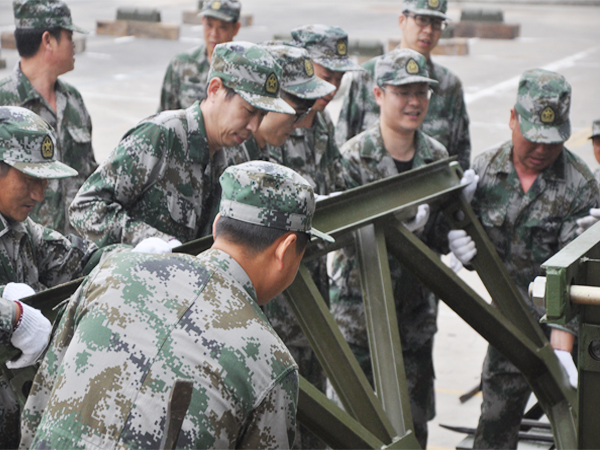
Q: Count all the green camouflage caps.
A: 11